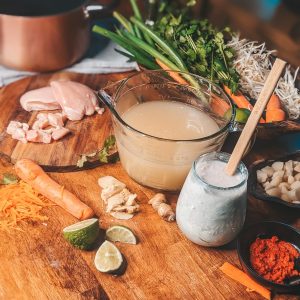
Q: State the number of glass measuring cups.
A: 1